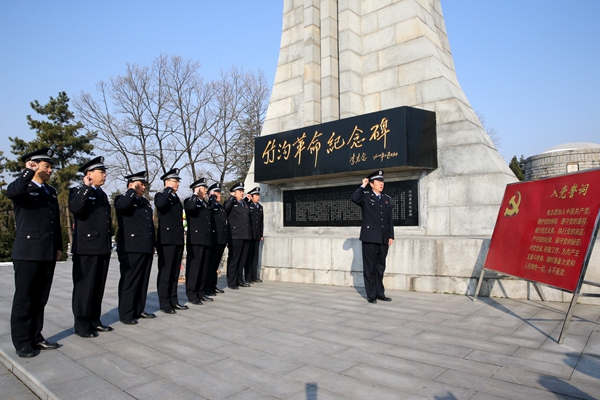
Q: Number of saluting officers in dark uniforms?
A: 9